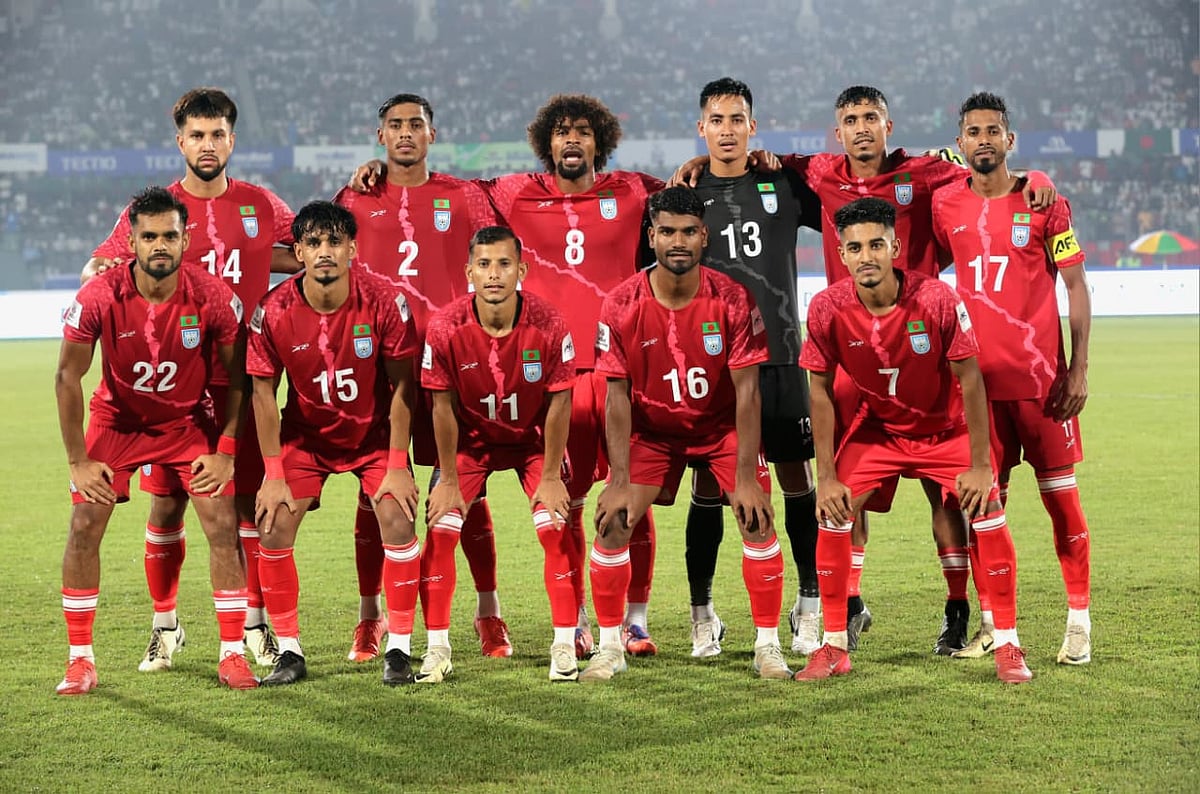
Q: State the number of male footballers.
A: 11